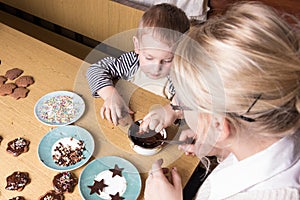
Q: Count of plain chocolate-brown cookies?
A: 5